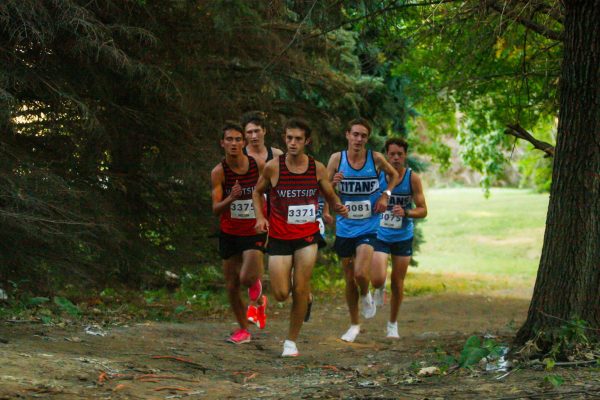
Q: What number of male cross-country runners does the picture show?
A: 5